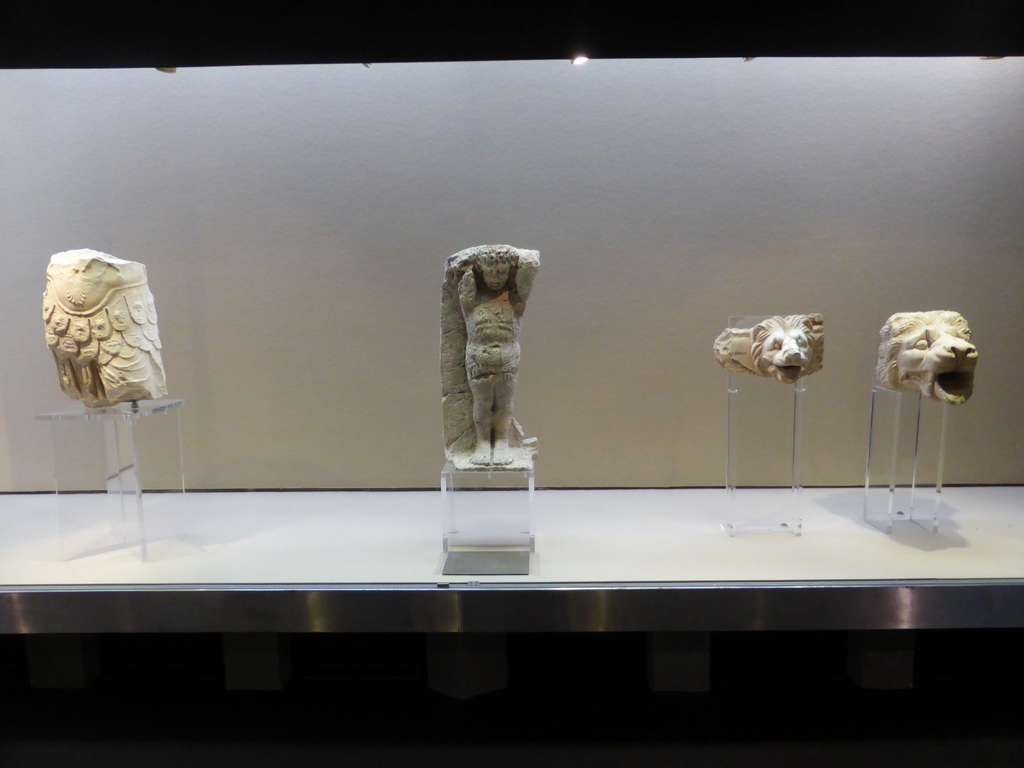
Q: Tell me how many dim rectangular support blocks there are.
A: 5